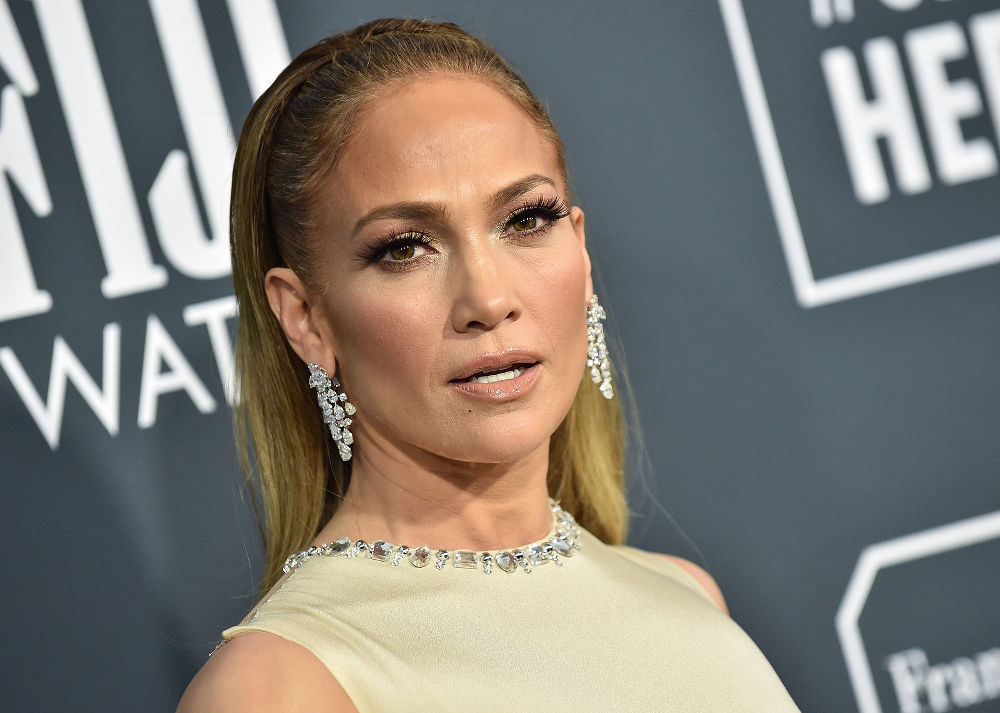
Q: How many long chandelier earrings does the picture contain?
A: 2